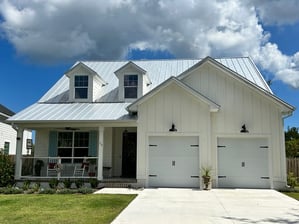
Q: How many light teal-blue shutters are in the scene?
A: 2